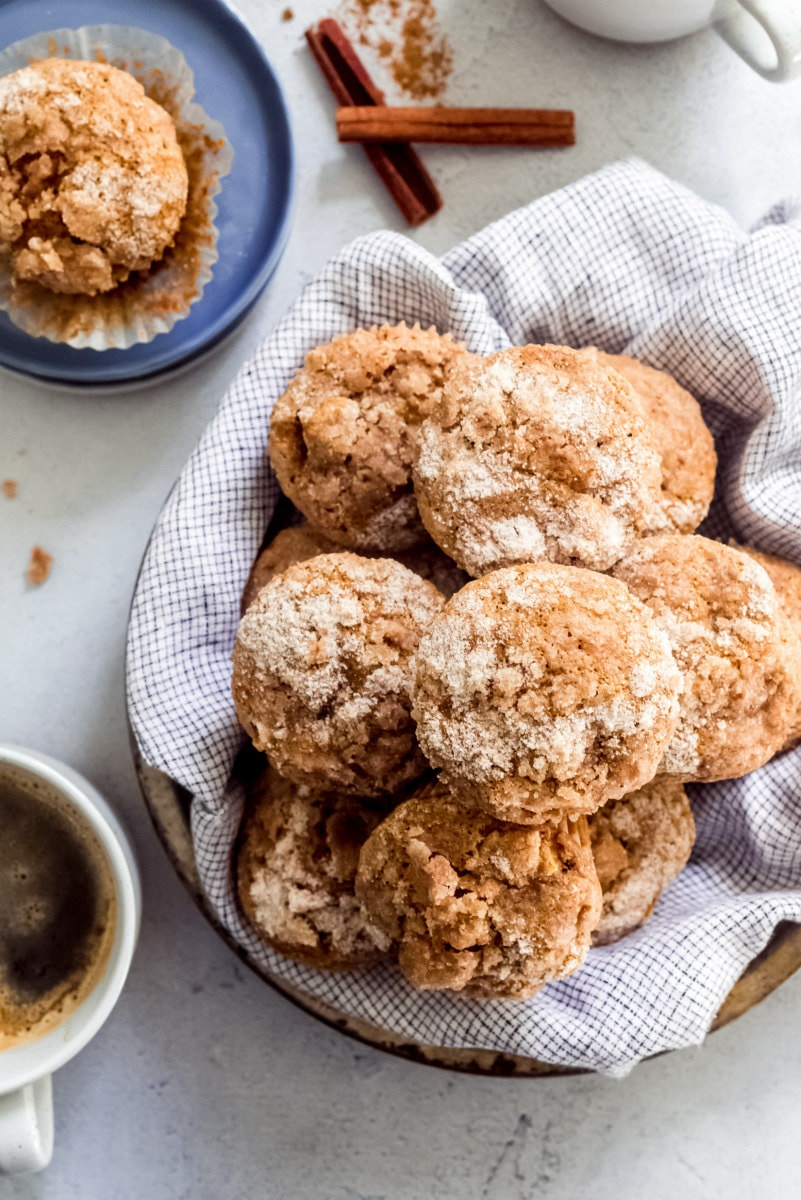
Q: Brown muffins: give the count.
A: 12